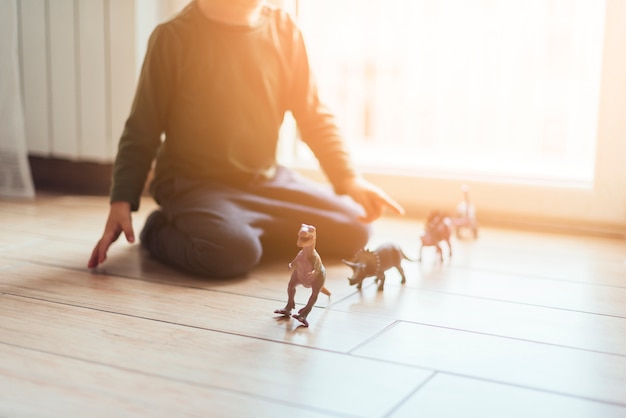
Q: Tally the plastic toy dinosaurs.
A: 4